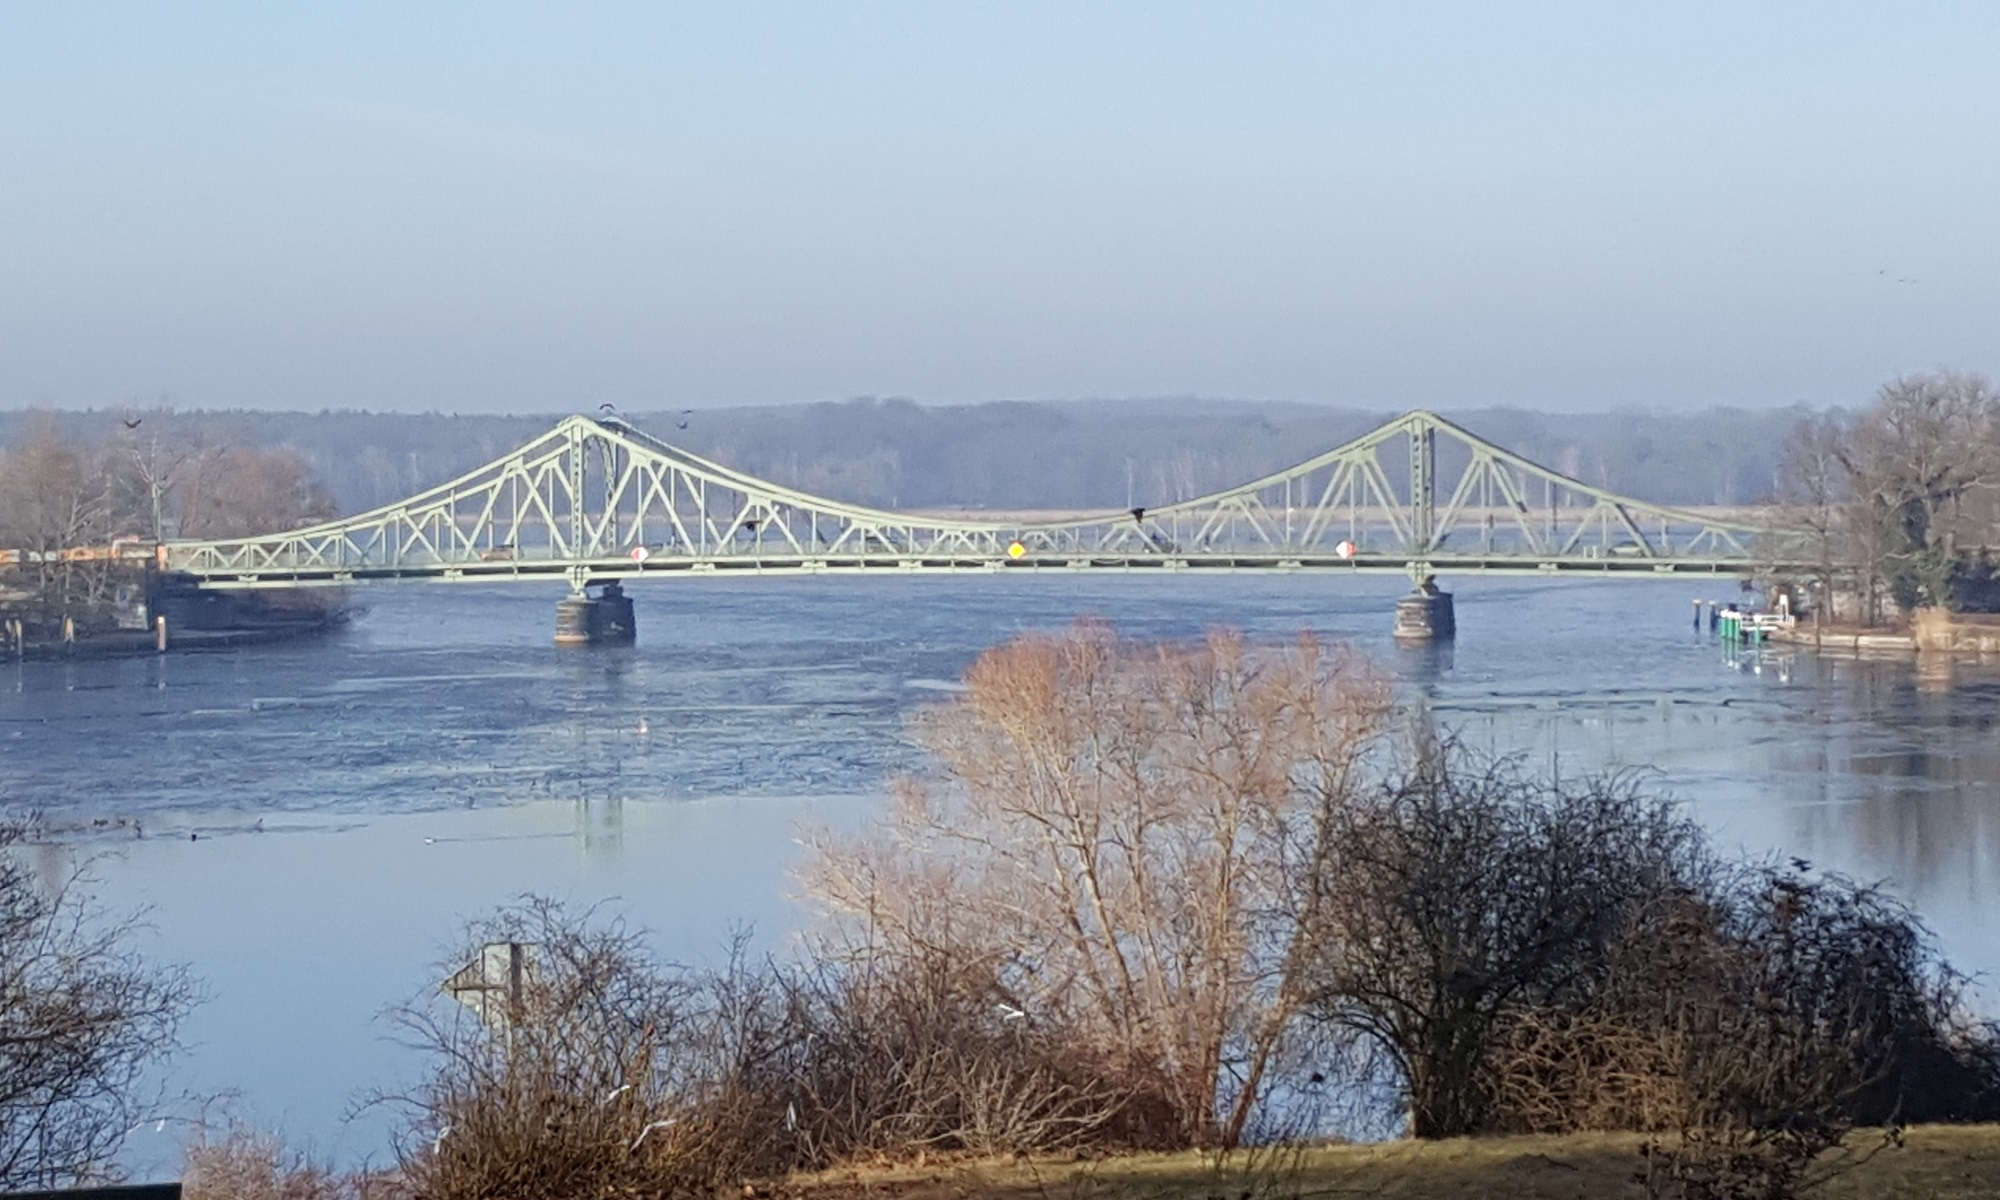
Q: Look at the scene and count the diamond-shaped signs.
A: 3